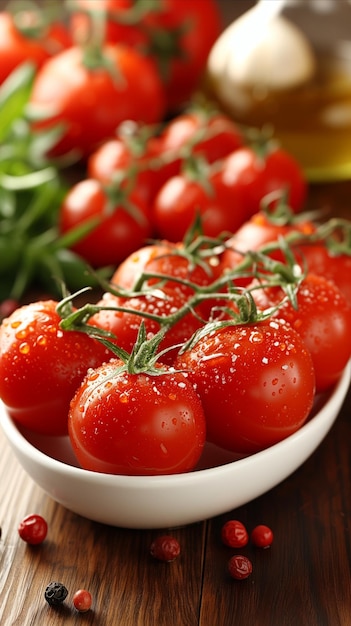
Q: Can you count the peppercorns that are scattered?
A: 7